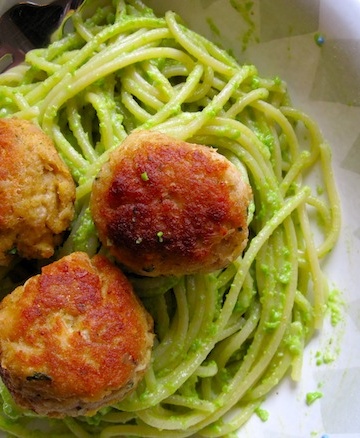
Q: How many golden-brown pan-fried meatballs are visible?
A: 3